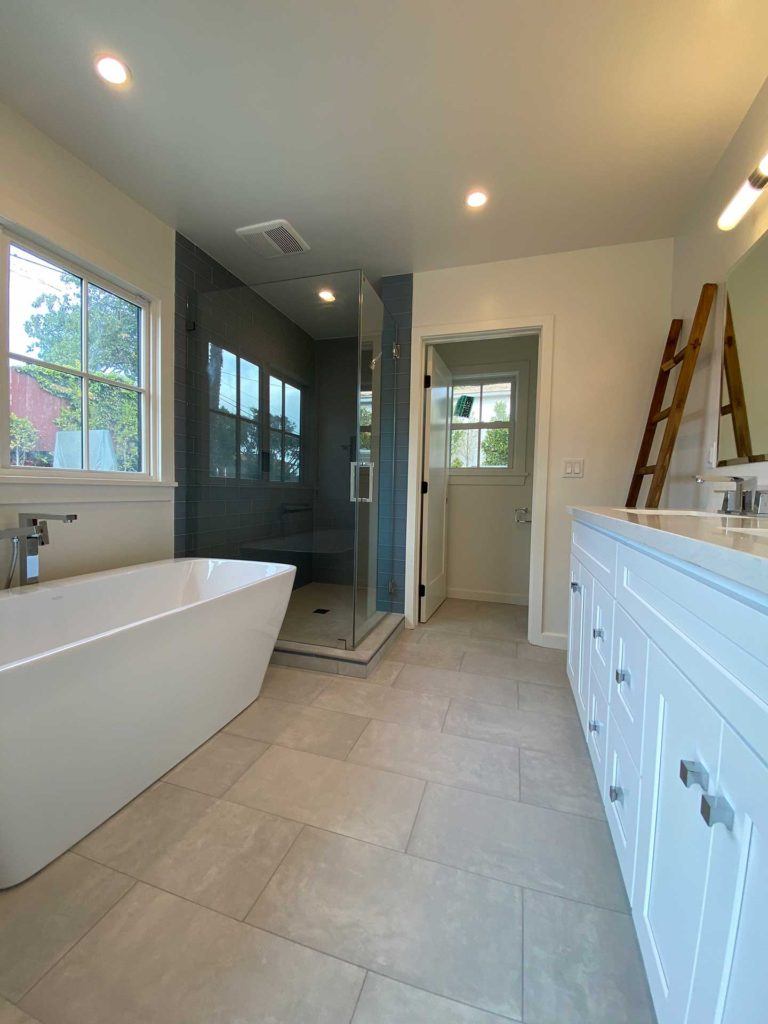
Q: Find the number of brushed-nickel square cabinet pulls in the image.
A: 8